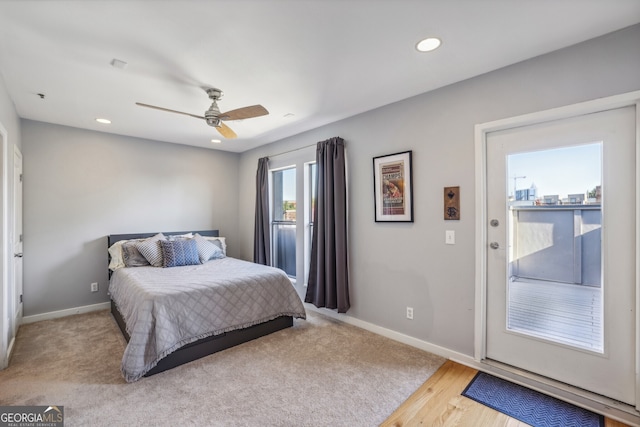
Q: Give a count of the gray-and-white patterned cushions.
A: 2